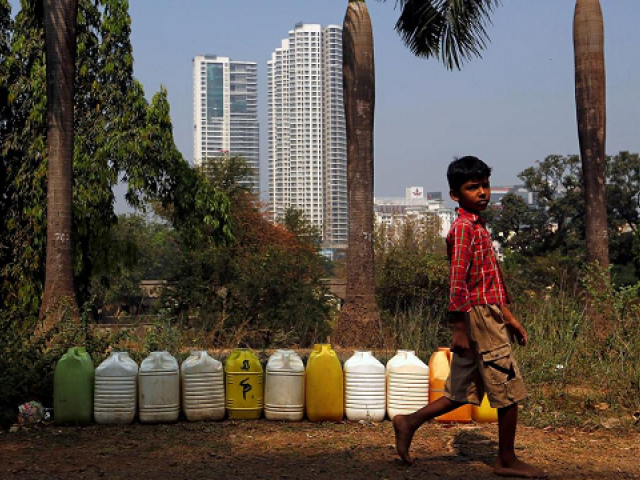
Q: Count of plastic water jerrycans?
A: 11